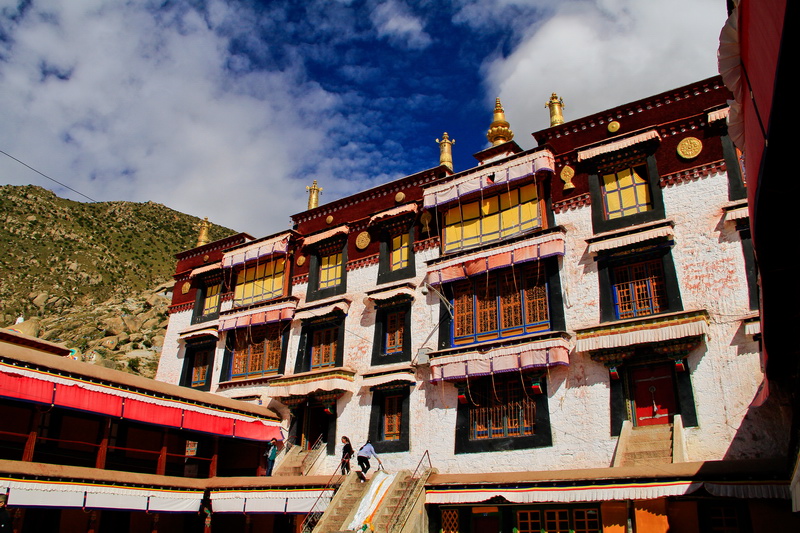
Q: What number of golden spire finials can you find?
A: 5